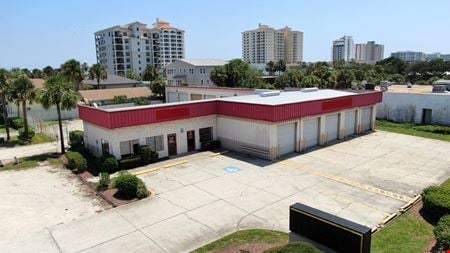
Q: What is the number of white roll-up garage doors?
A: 5